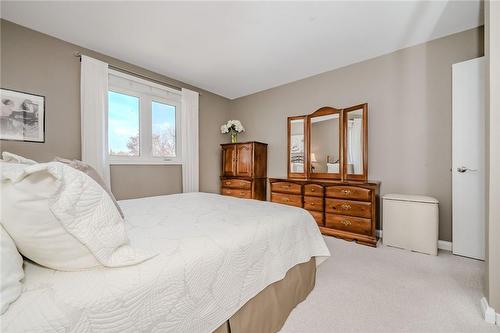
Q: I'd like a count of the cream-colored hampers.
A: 1